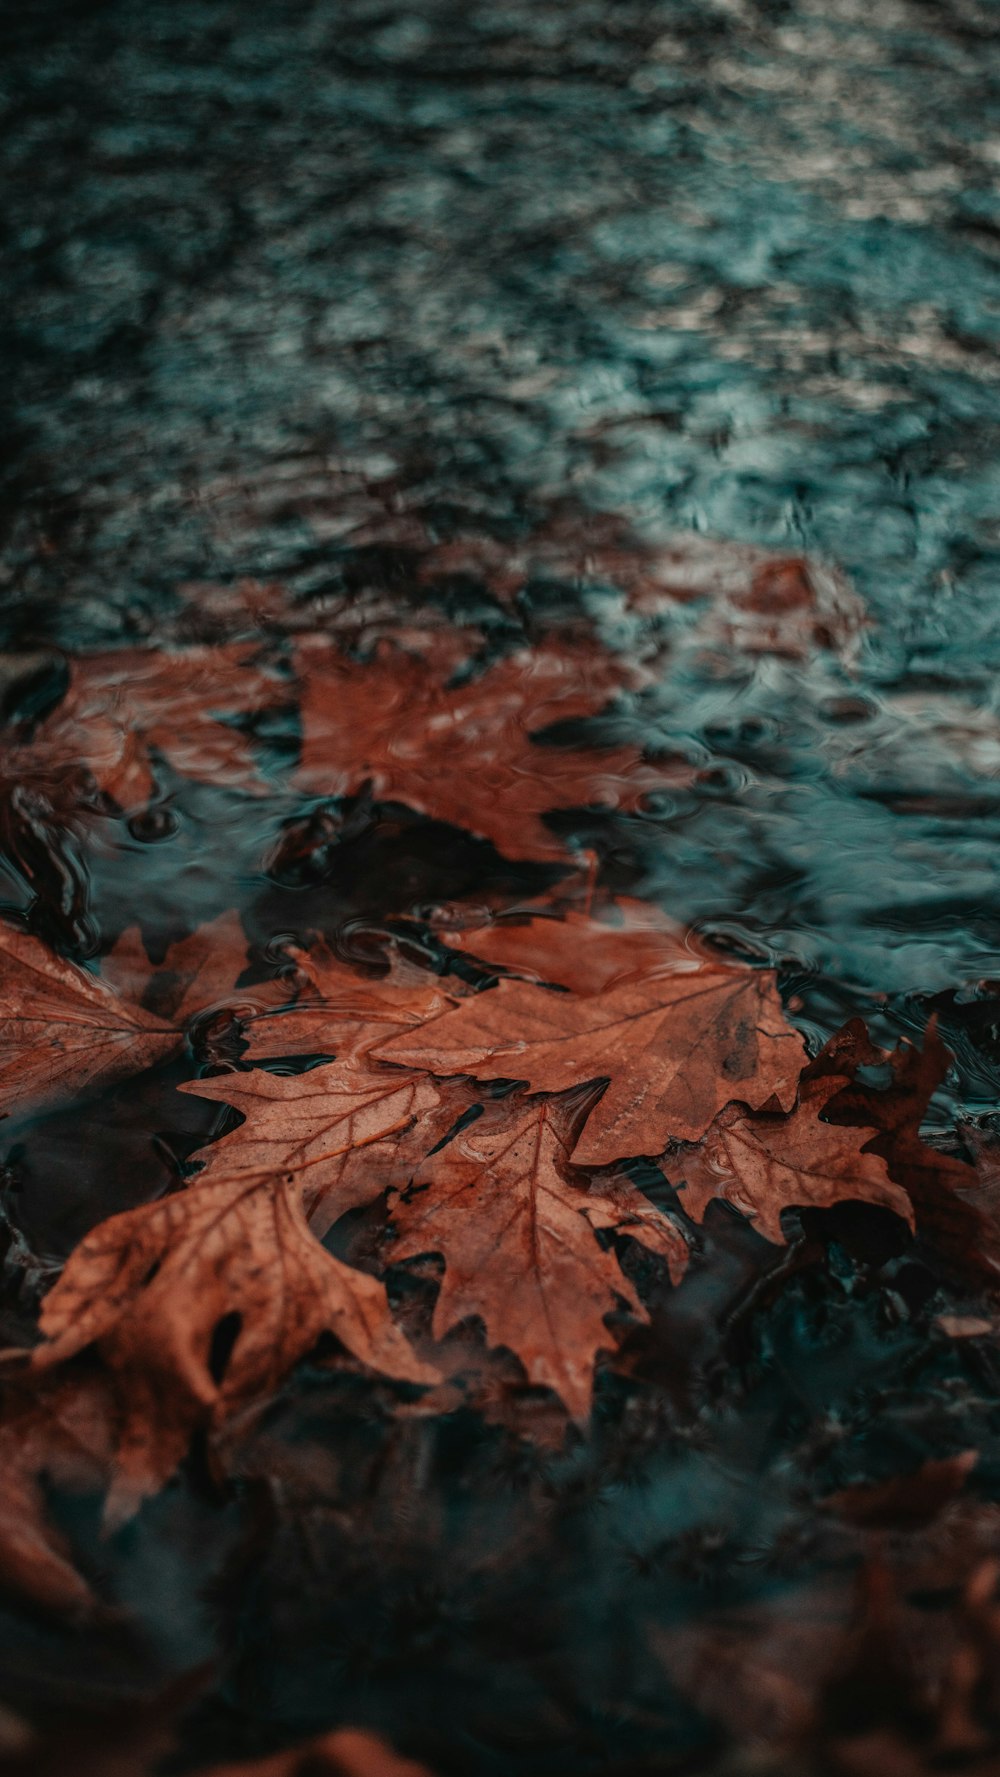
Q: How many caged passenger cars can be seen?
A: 0